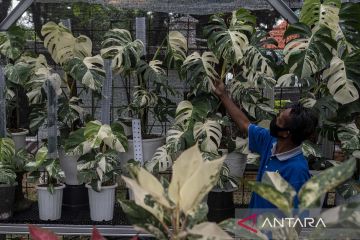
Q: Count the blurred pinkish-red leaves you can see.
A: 3